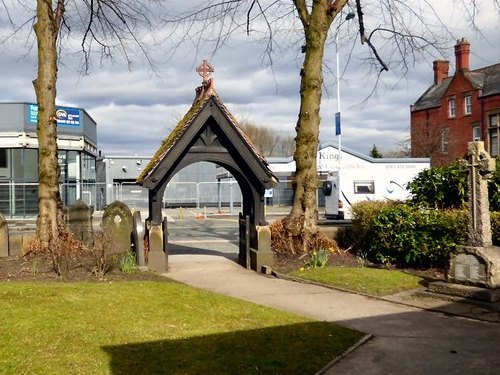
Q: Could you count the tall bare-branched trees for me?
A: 2